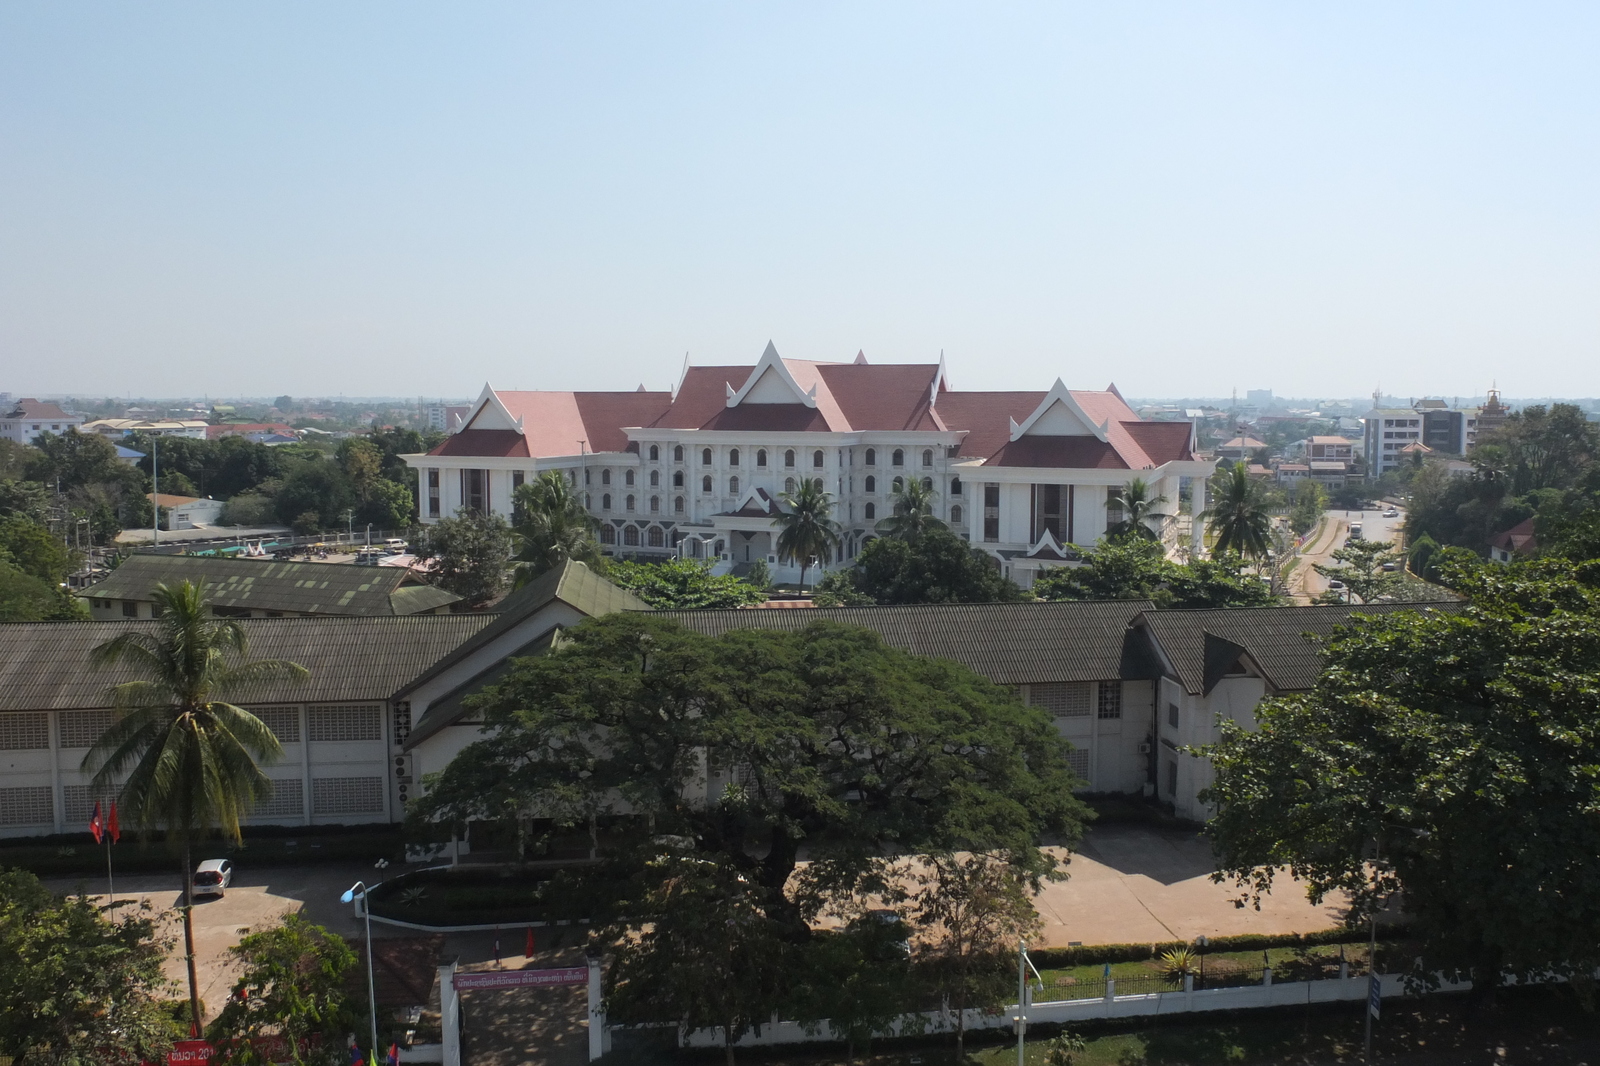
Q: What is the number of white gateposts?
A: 2